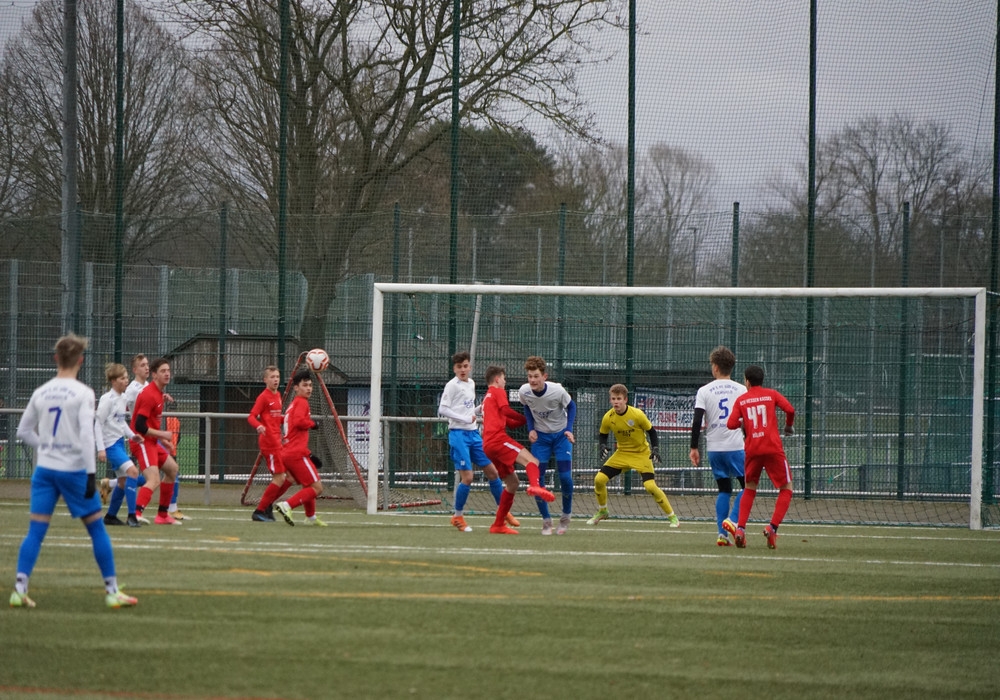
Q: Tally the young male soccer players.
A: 12